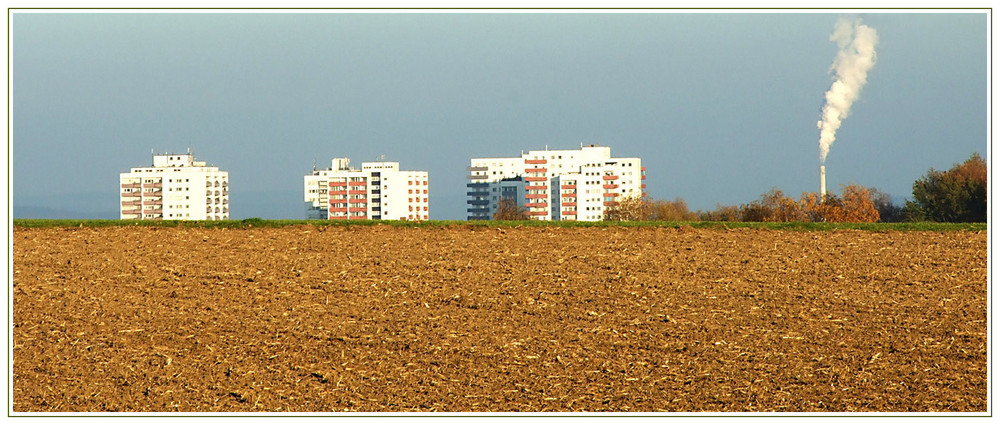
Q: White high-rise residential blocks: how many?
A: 3